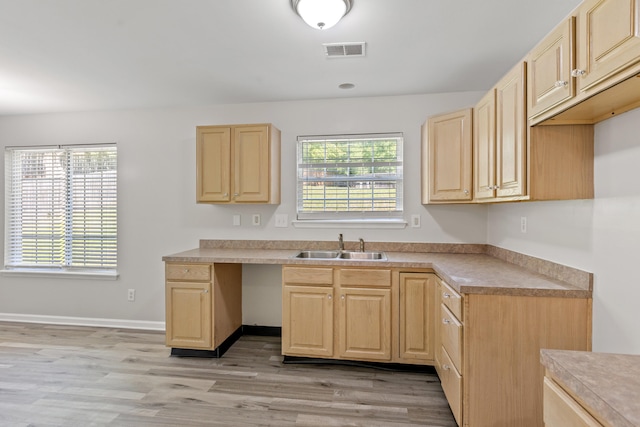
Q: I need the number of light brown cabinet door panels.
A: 11